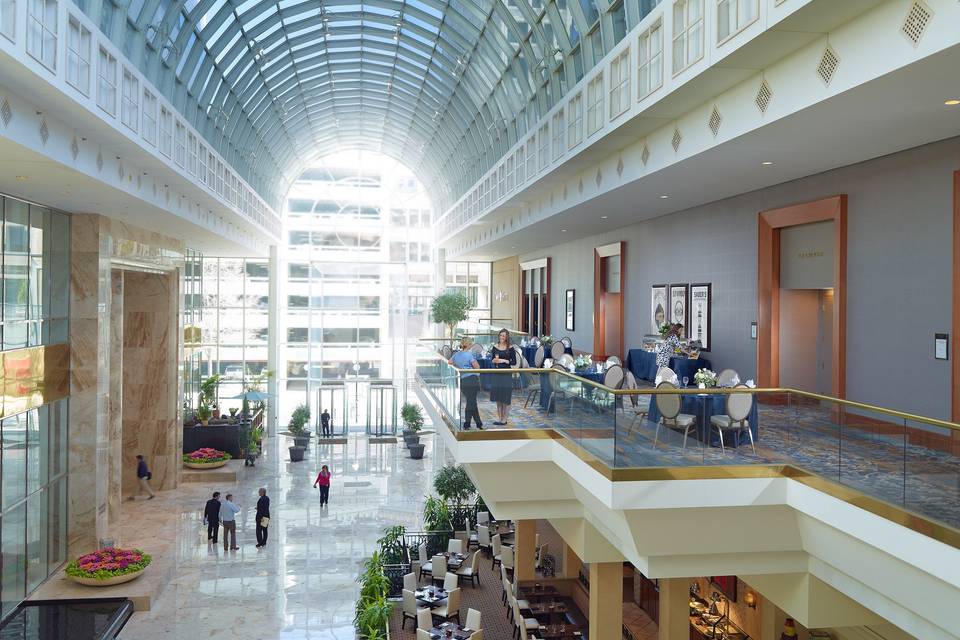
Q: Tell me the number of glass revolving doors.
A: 2